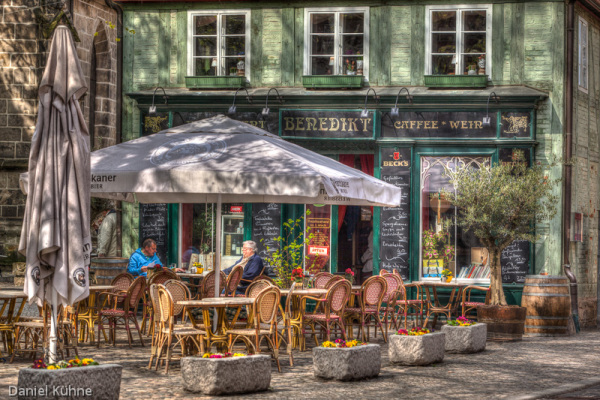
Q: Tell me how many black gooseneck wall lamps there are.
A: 6